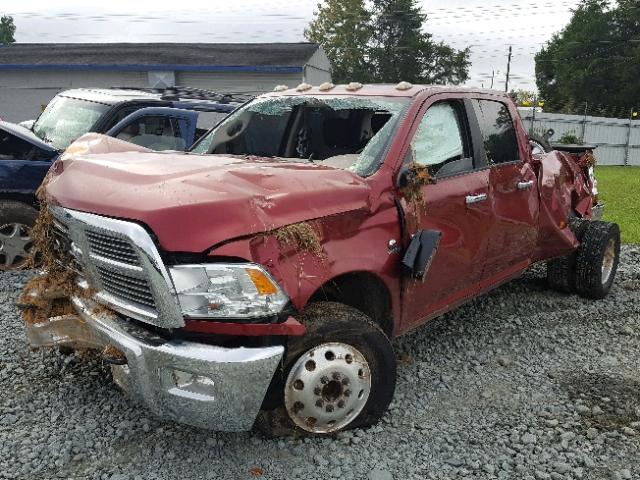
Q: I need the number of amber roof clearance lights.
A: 5